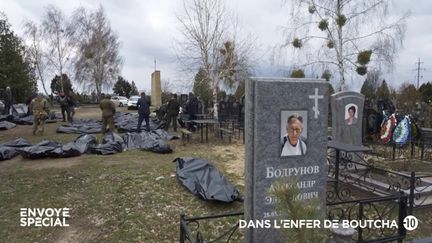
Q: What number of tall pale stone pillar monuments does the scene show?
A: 1